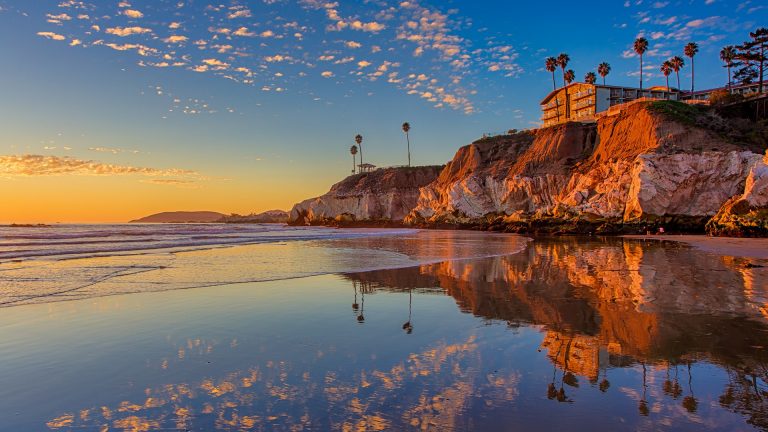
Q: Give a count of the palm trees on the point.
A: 3